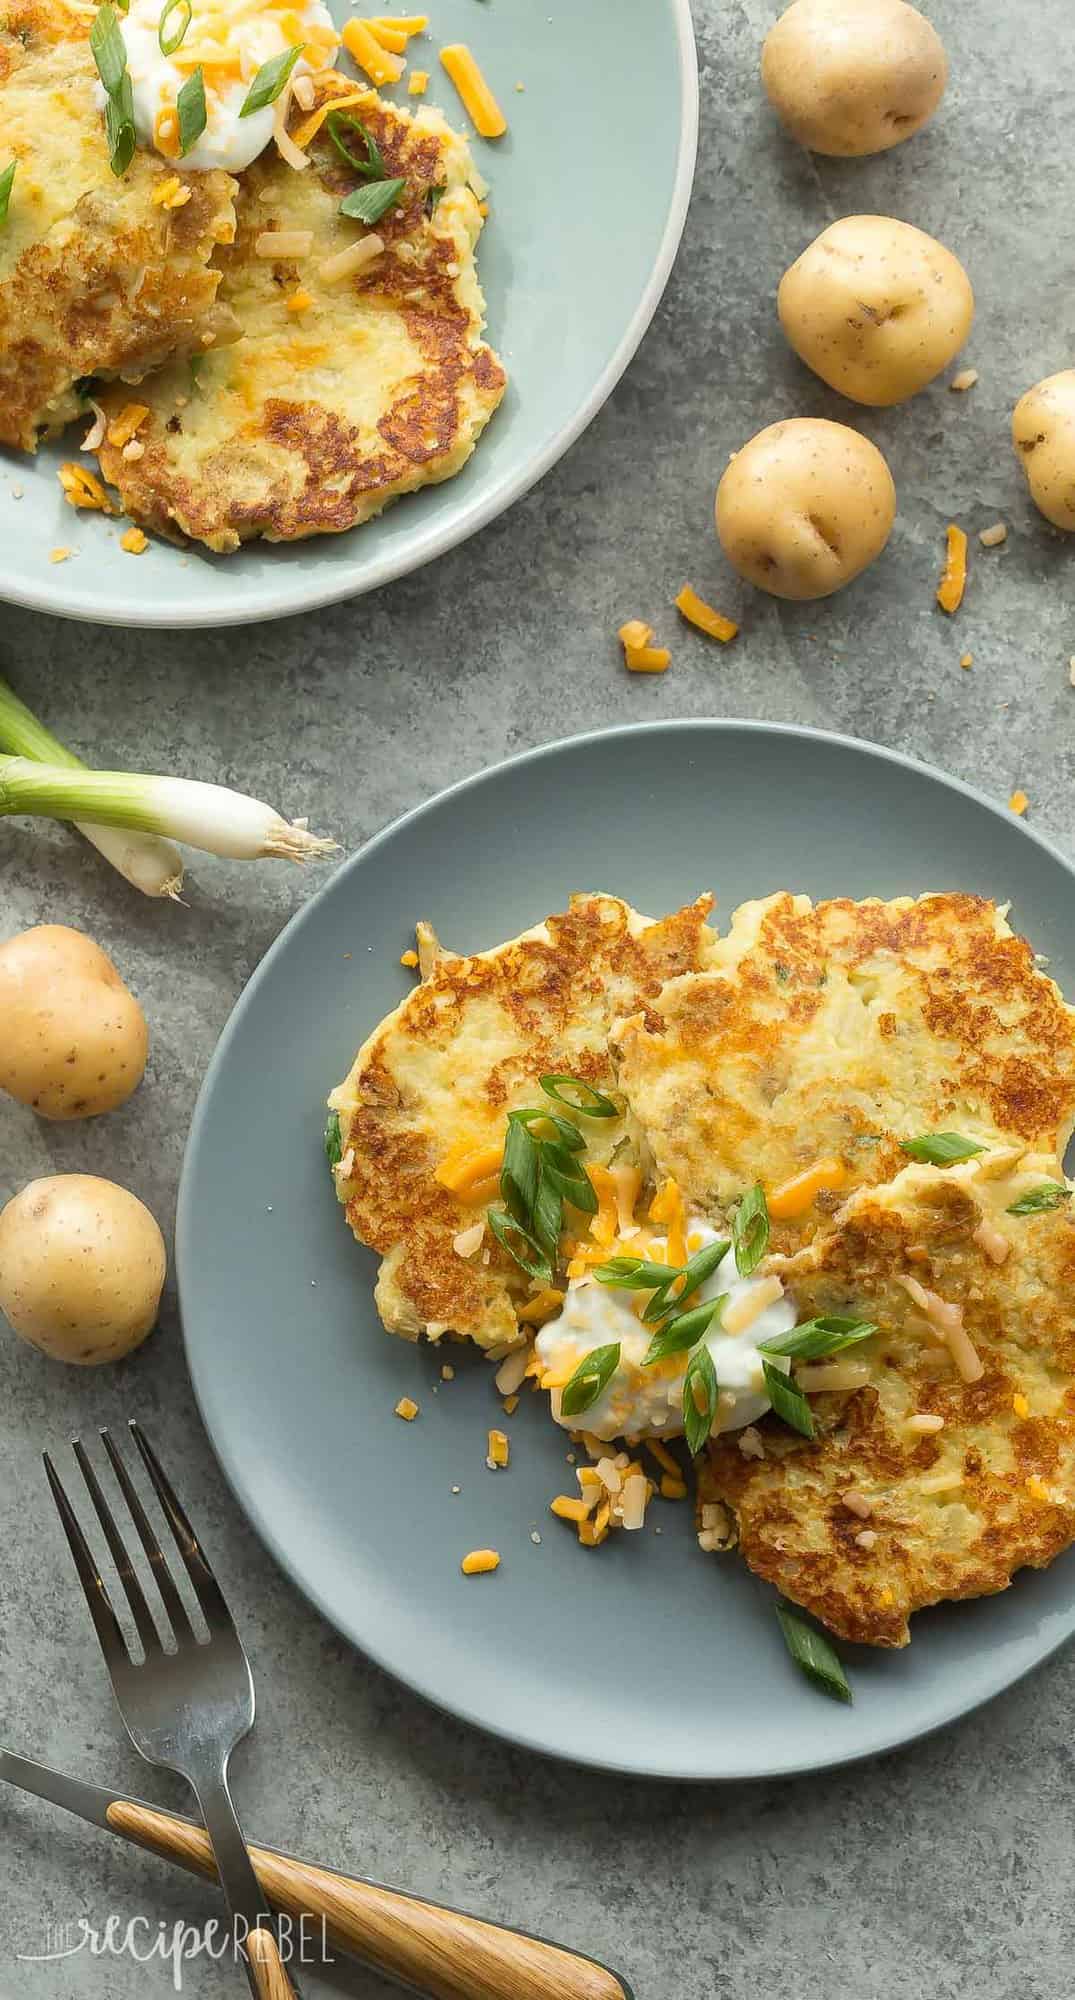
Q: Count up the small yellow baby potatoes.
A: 6